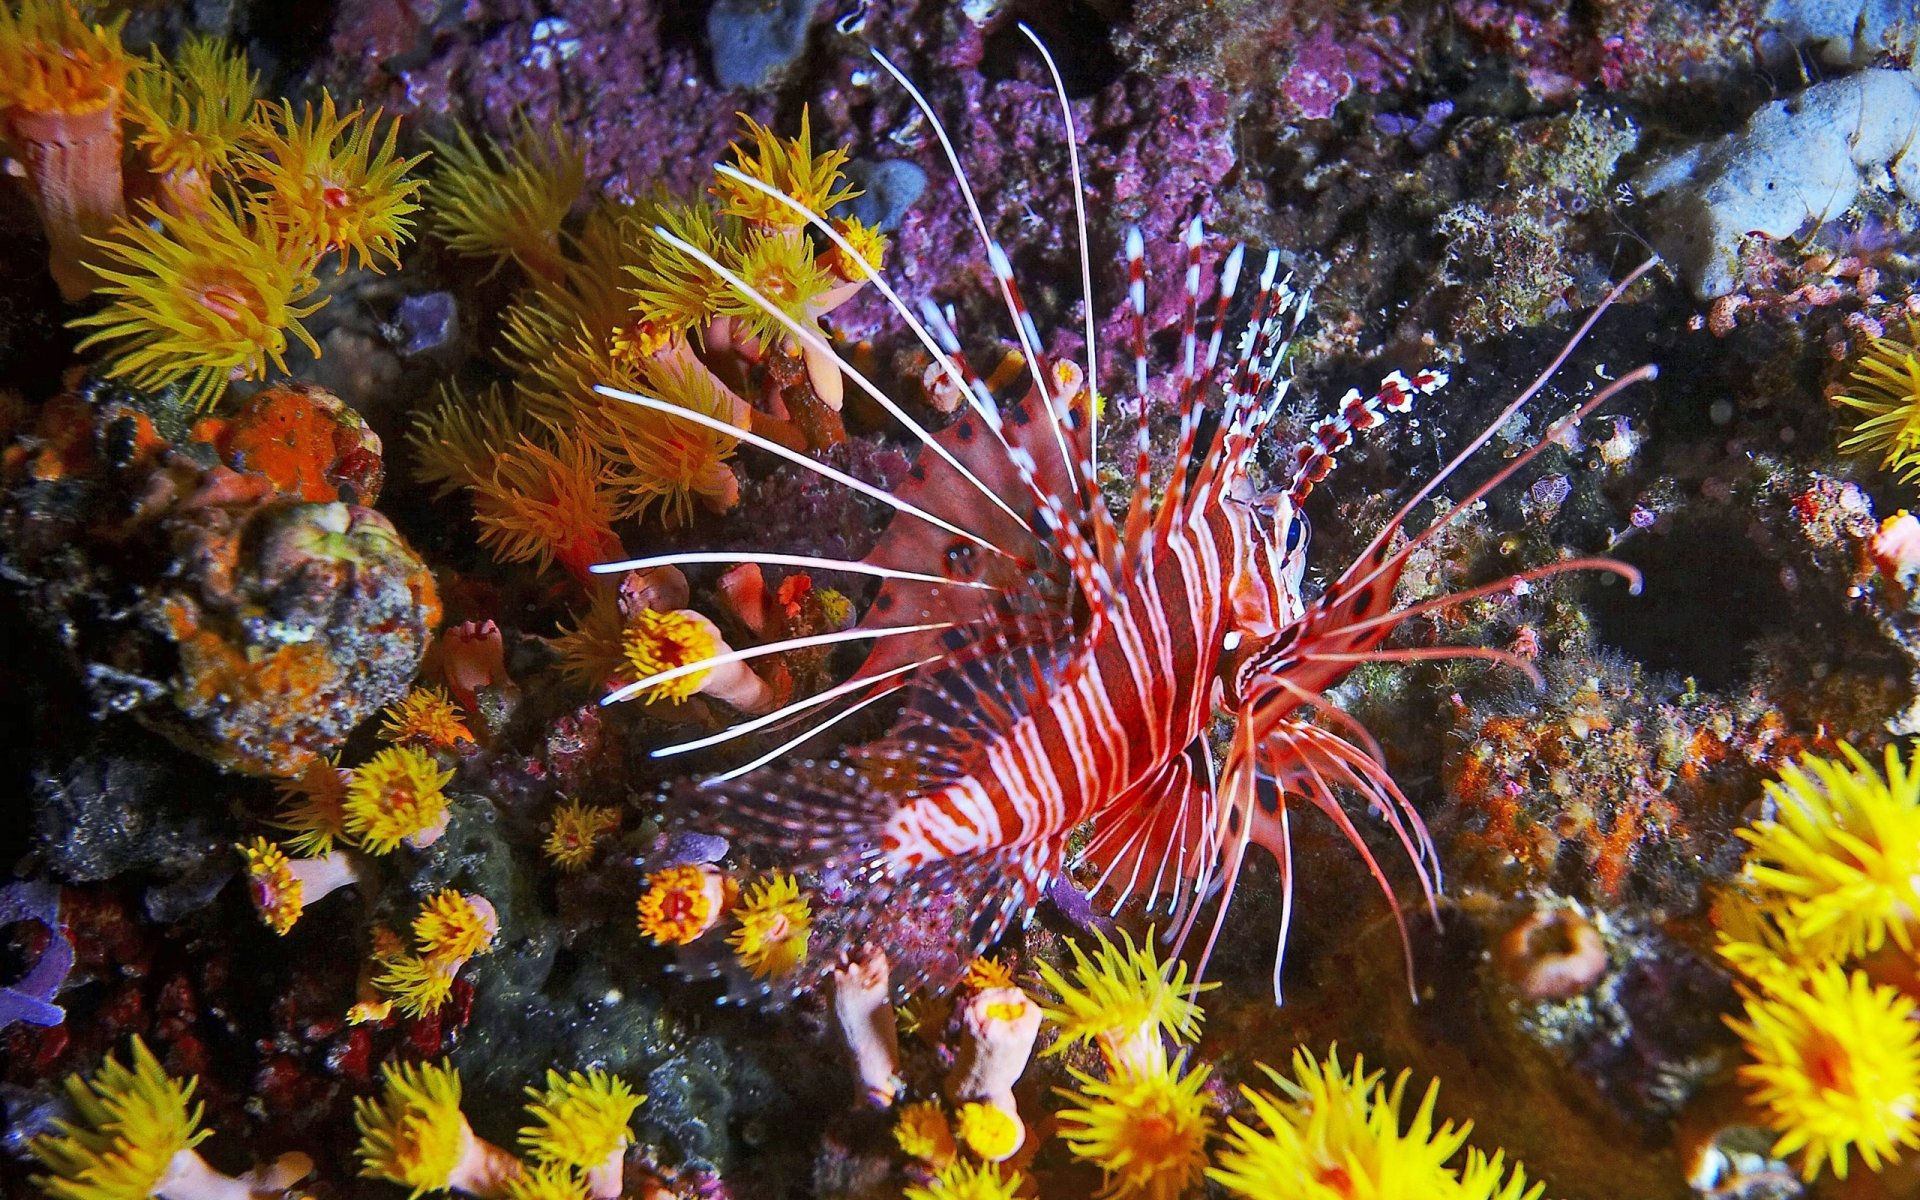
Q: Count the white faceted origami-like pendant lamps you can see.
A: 0